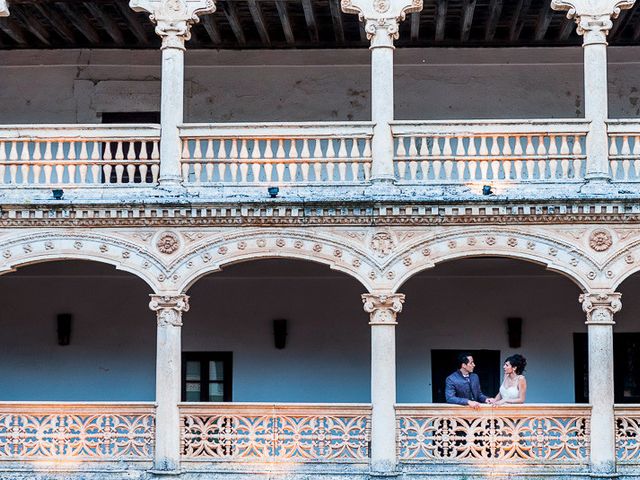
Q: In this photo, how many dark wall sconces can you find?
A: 3